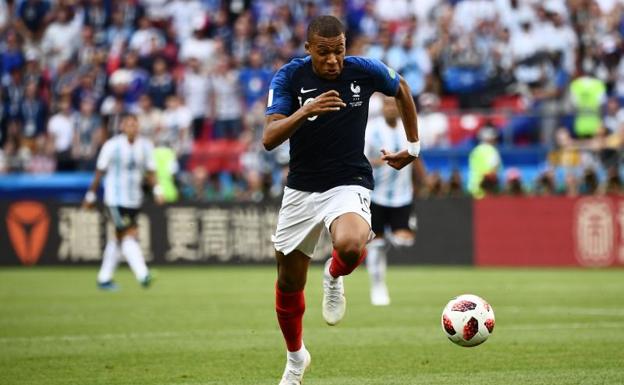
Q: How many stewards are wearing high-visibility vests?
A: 3